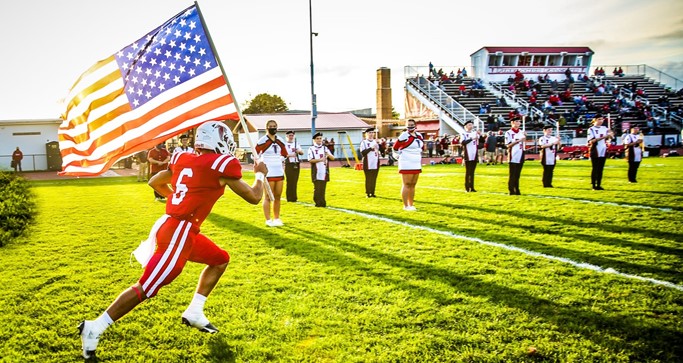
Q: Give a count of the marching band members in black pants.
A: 8